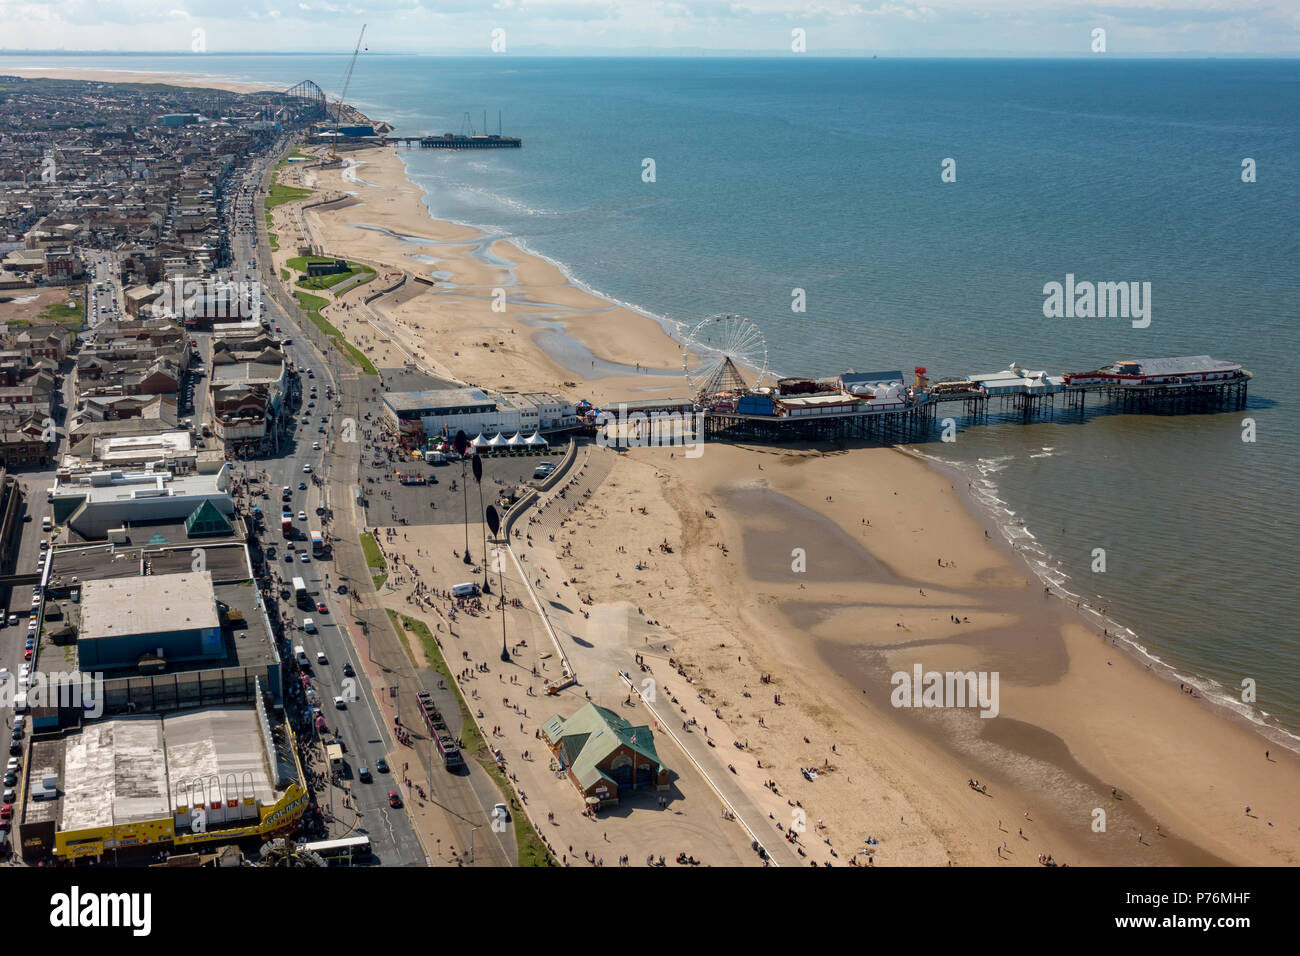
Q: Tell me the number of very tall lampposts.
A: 3